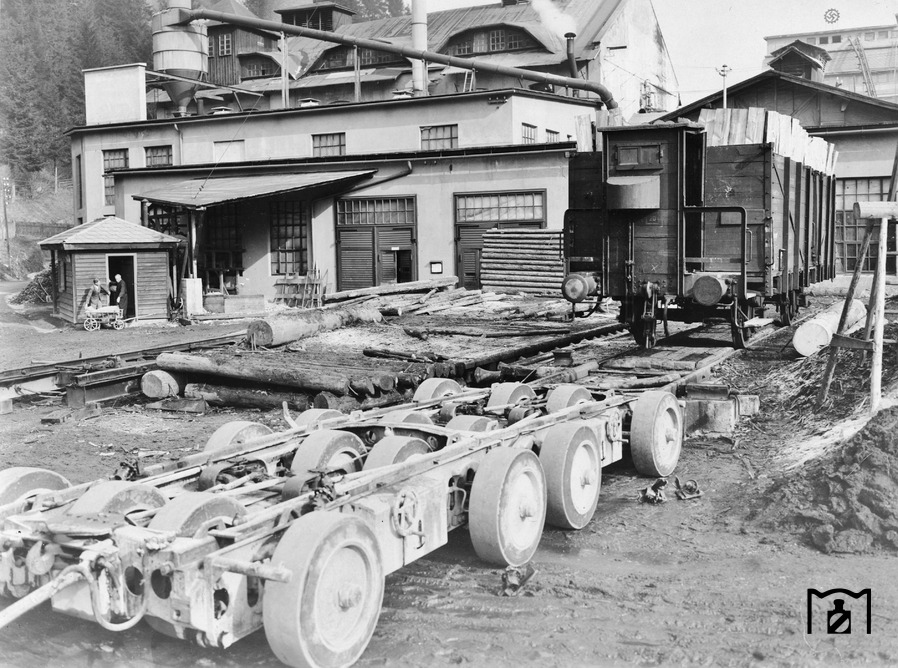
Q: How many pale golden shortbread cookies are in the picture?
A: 0